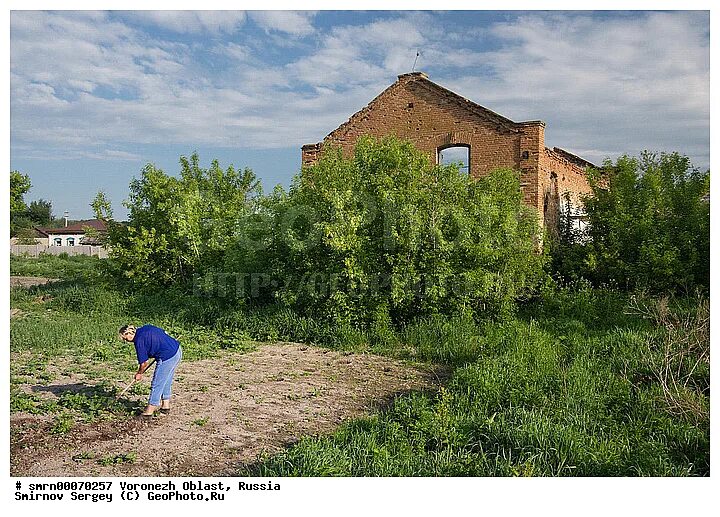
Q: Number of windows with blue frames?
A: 2